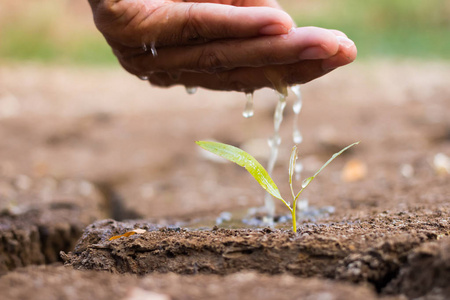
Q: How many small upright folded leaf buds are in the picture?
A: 1